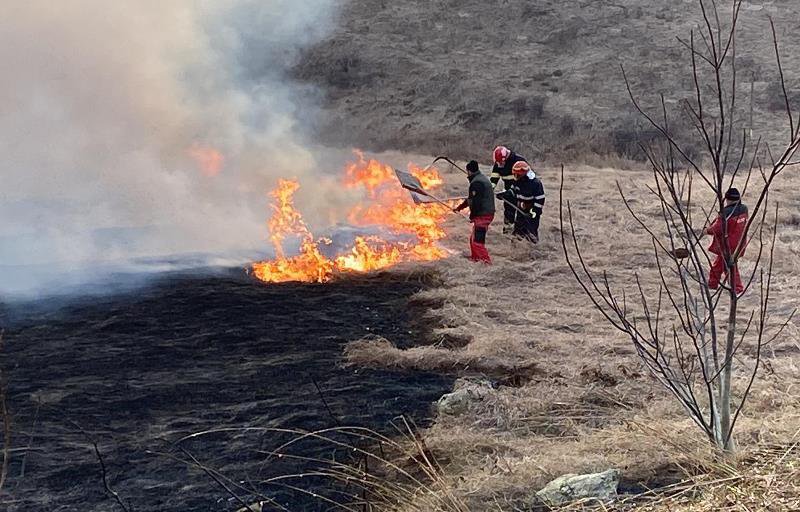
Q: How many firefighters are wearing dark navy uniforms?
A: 2